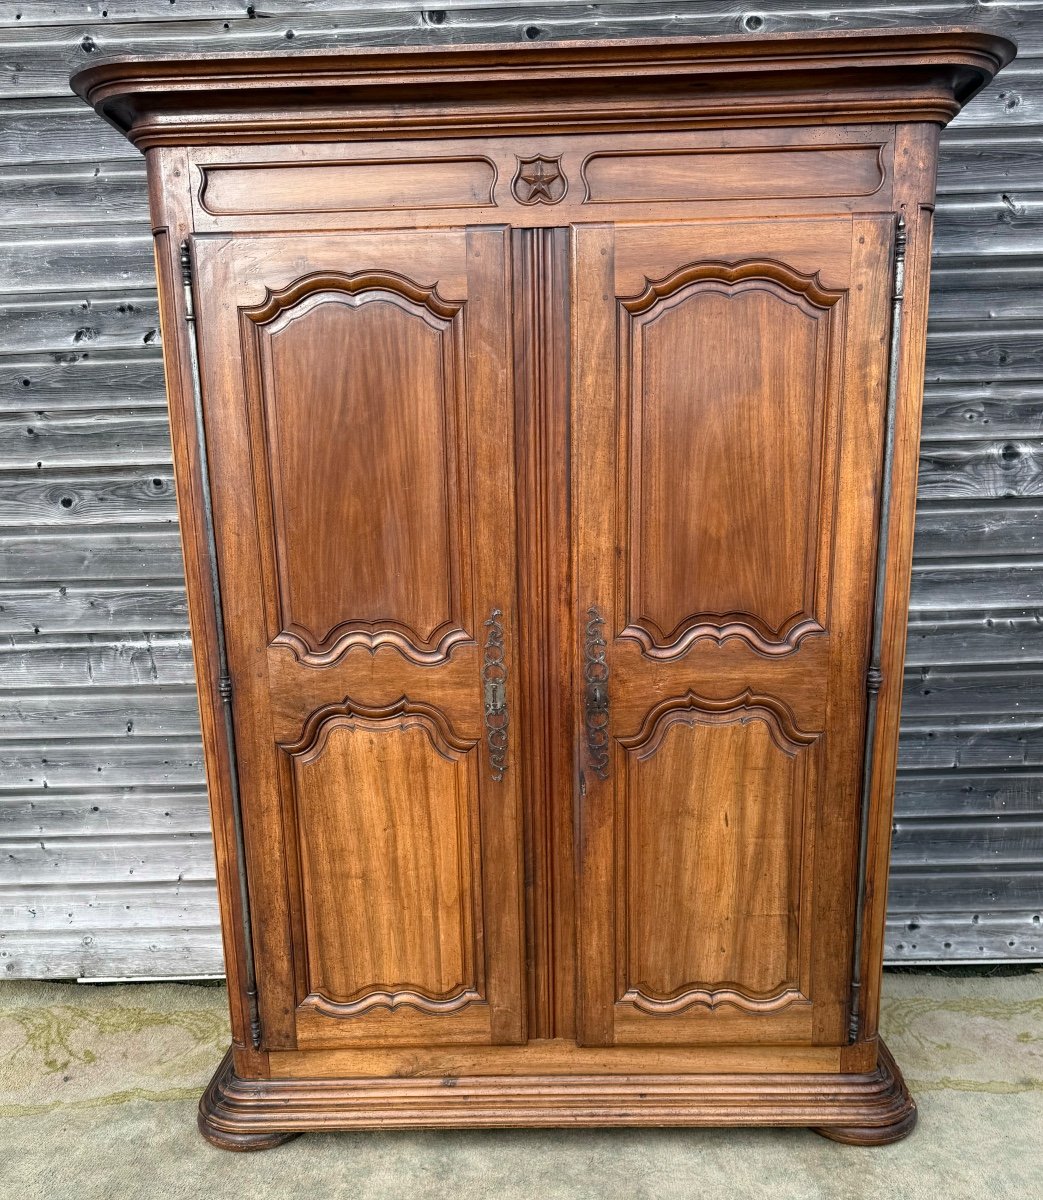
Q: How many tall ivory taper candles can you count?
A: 0